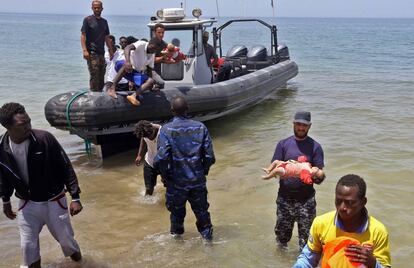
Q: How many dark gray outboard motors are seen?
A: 3